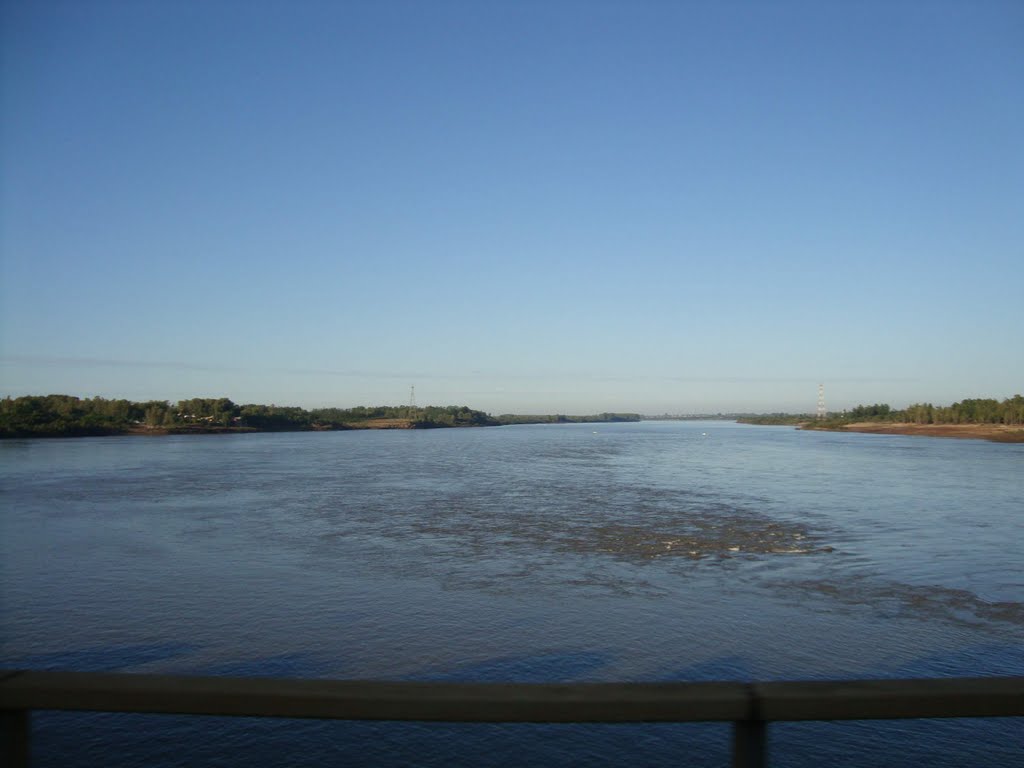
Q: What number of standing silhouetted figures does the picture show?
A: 0